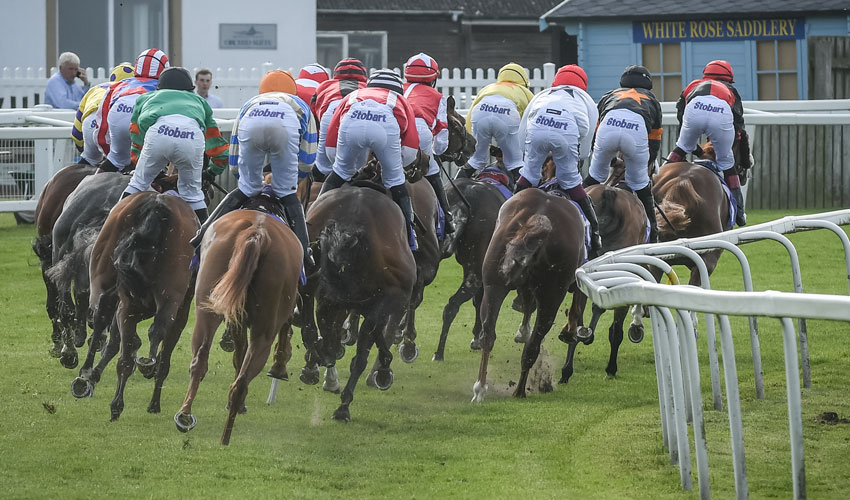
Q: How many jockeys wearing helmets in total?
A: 12